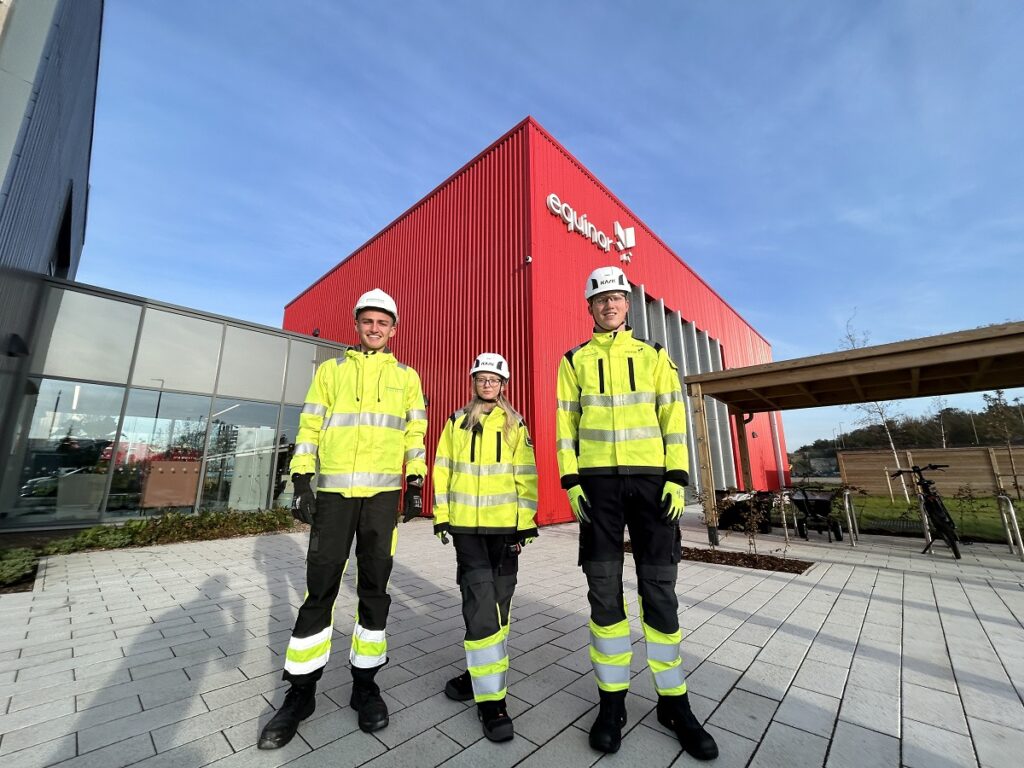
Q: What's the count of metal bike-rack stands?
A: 4